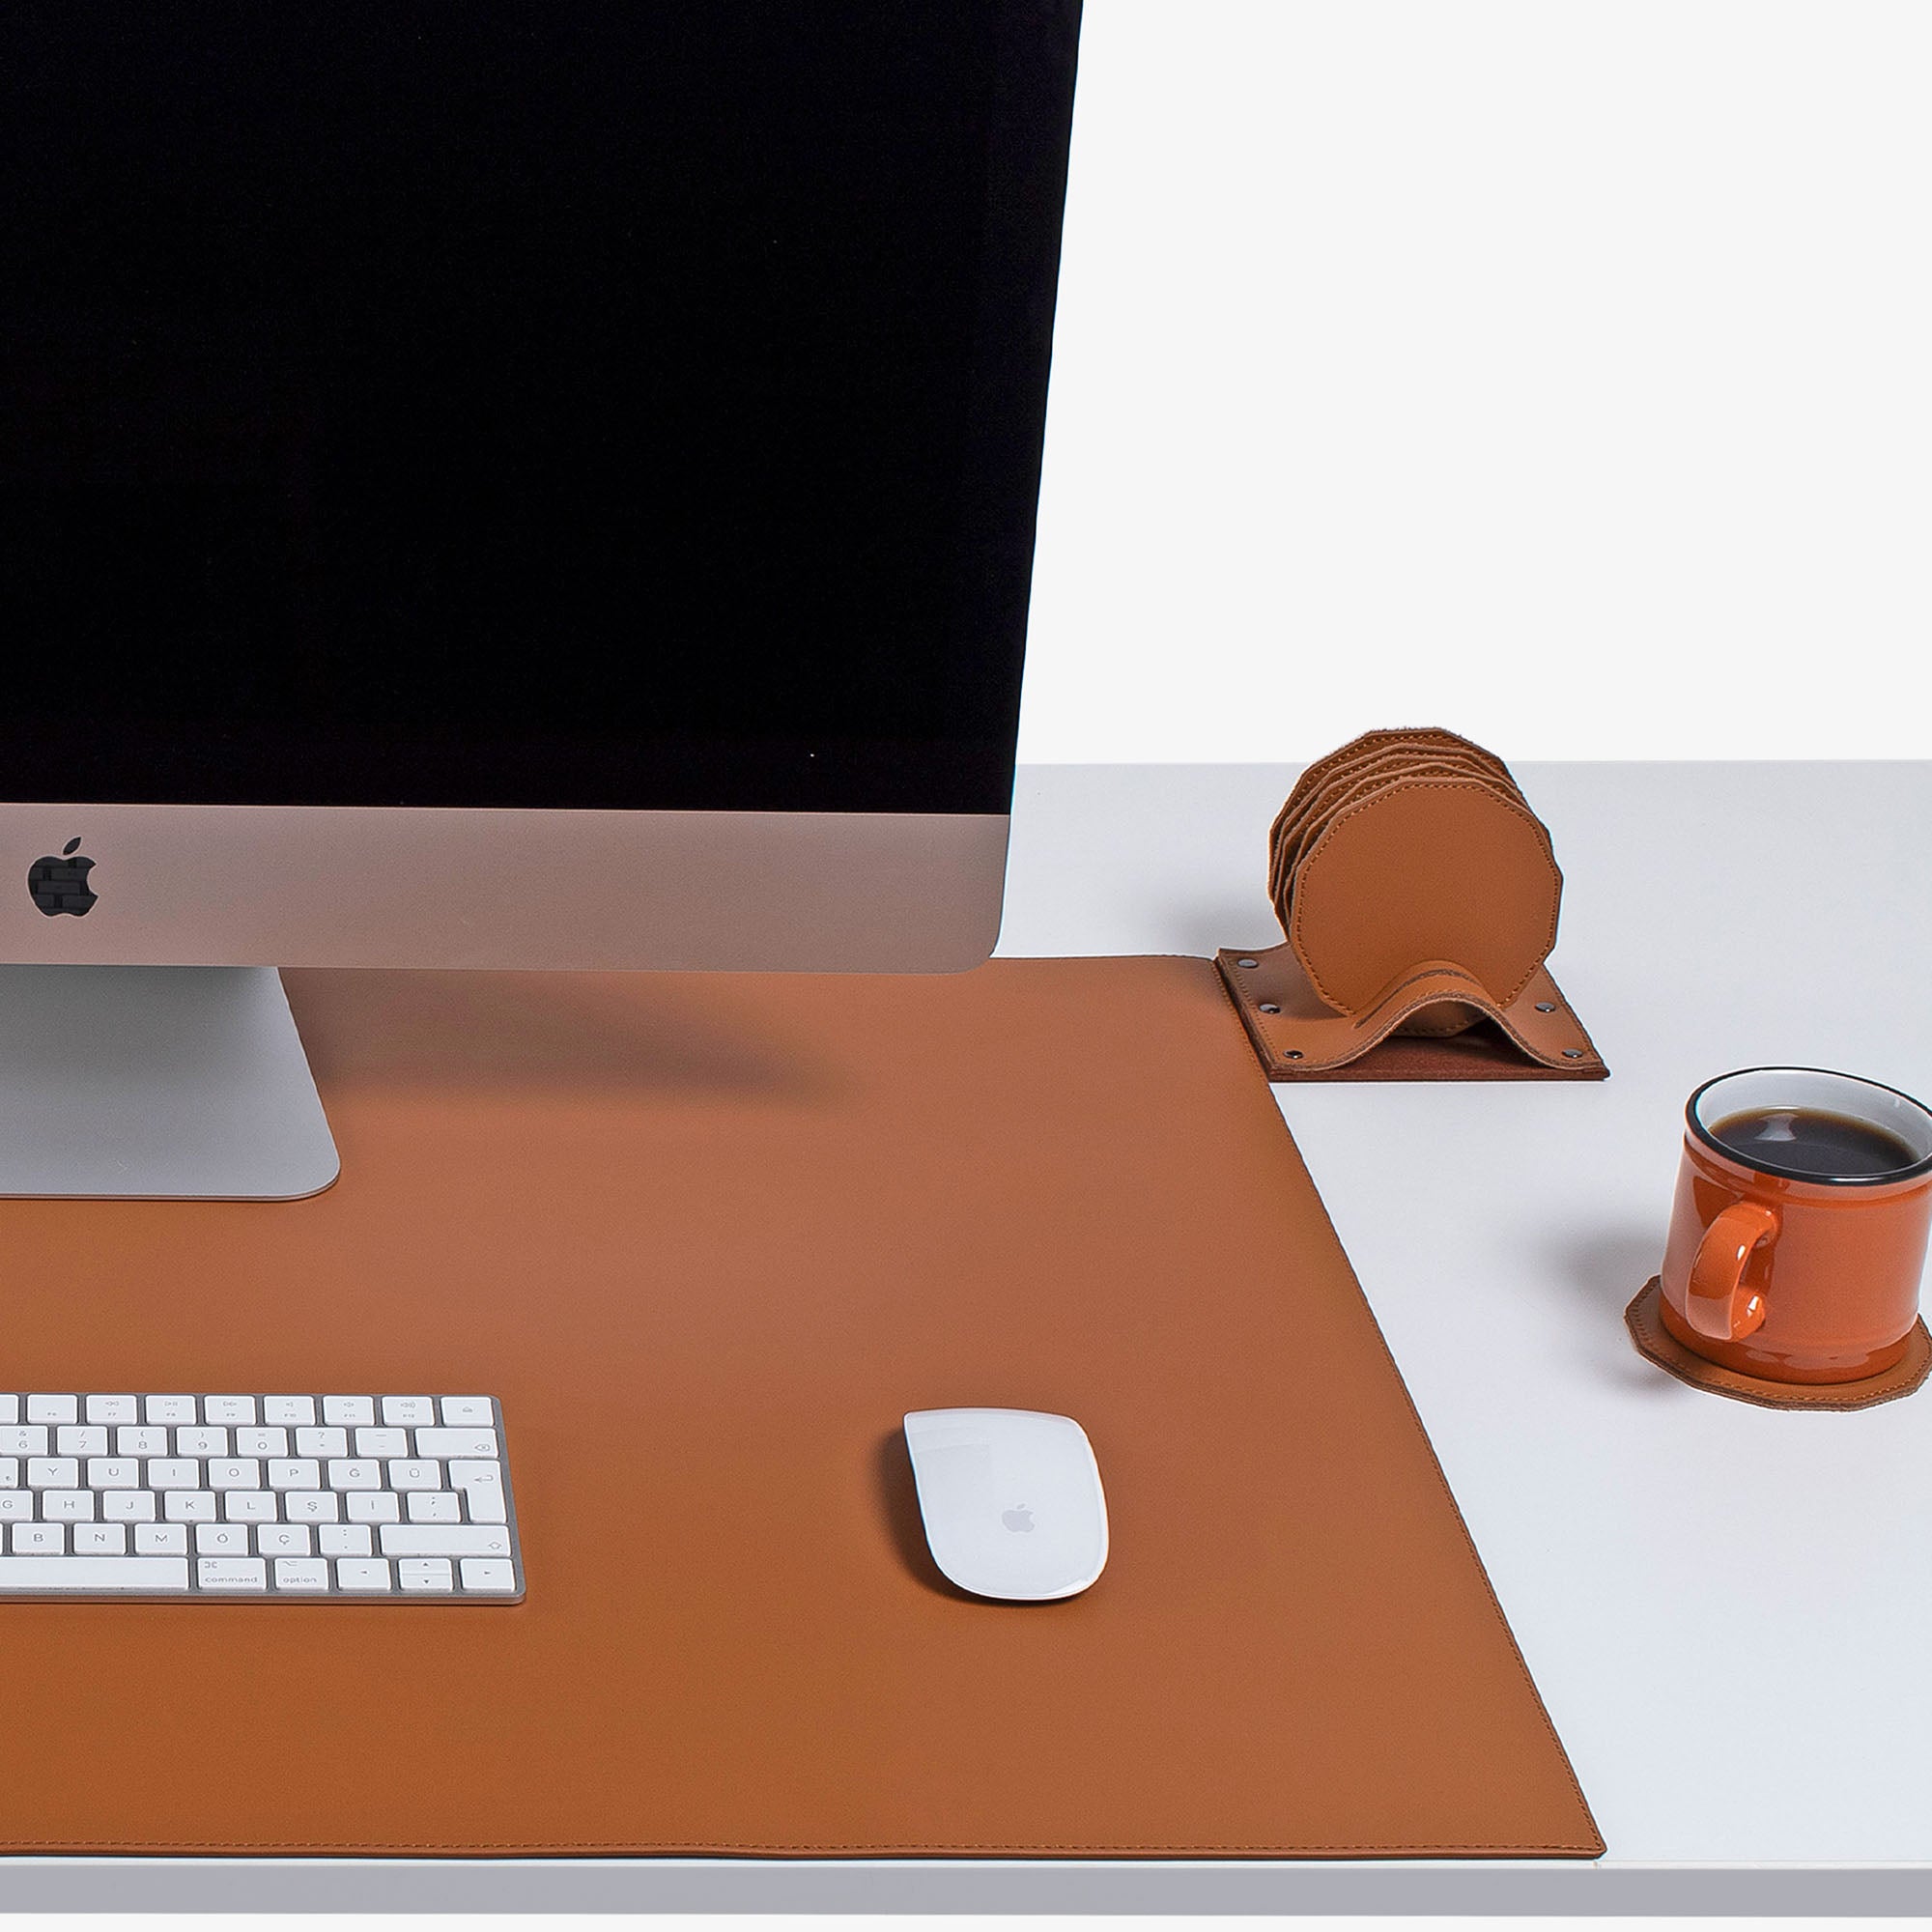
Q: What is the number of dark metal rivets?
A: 5